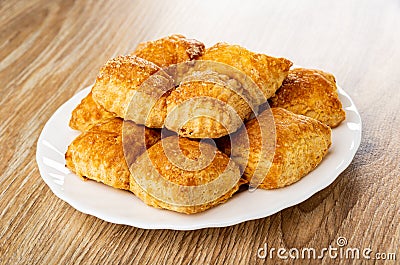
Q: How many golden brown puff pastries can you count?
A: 9